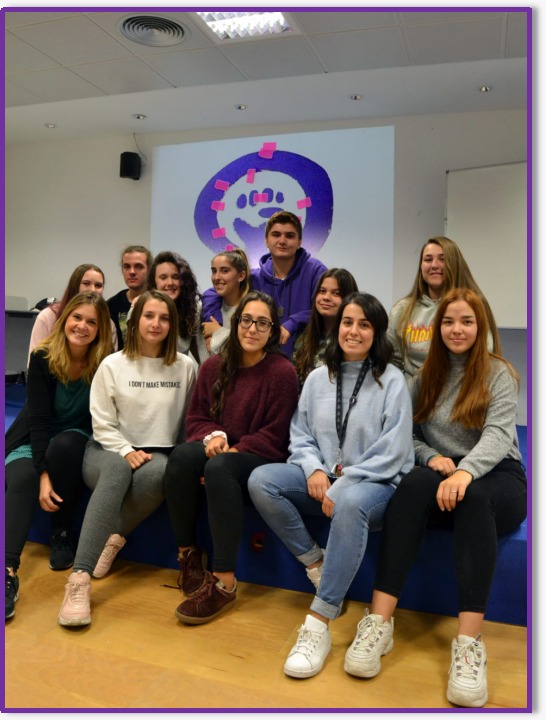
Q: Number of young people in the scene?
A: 12